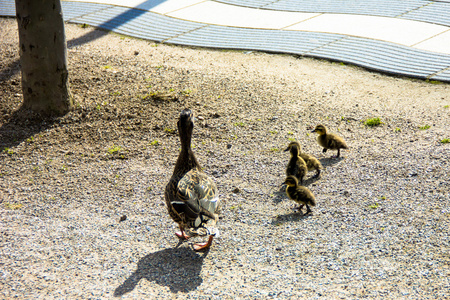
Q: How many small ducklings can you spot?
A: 4